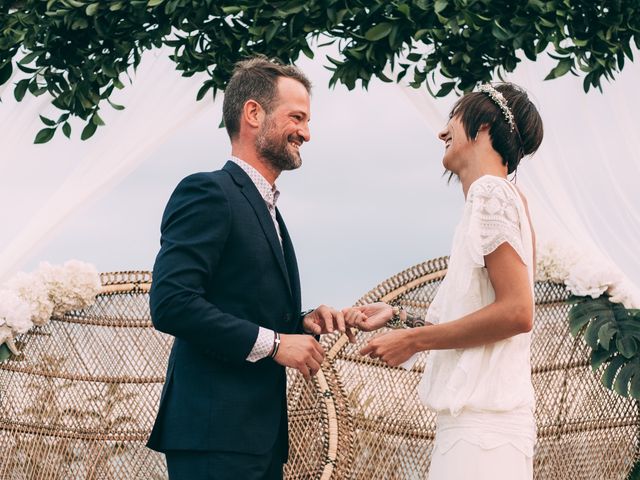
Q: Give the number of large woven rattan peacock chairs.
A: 2